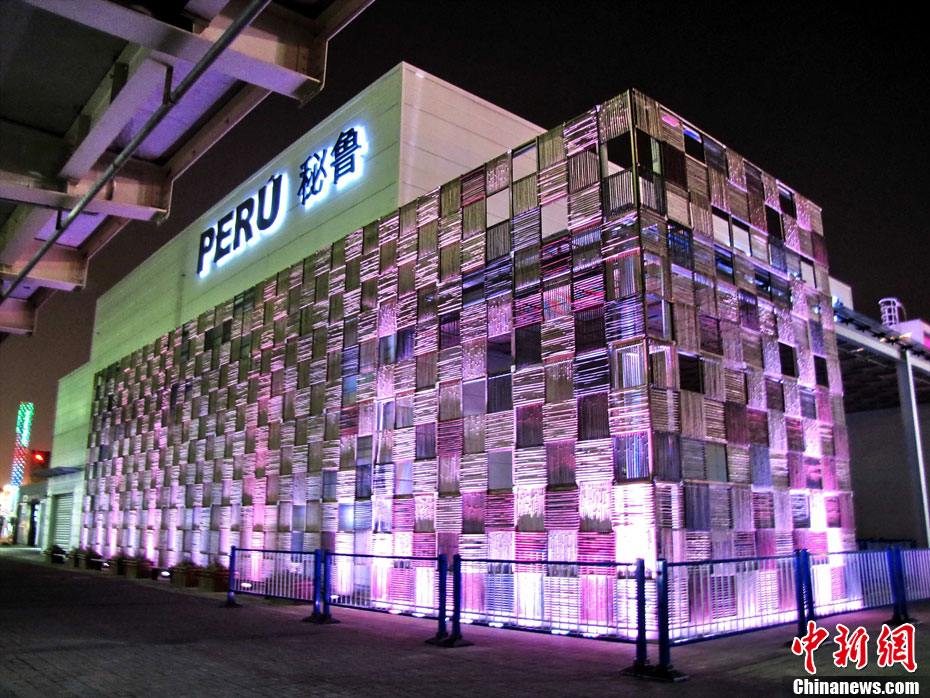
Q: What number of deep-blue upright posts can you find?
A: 11